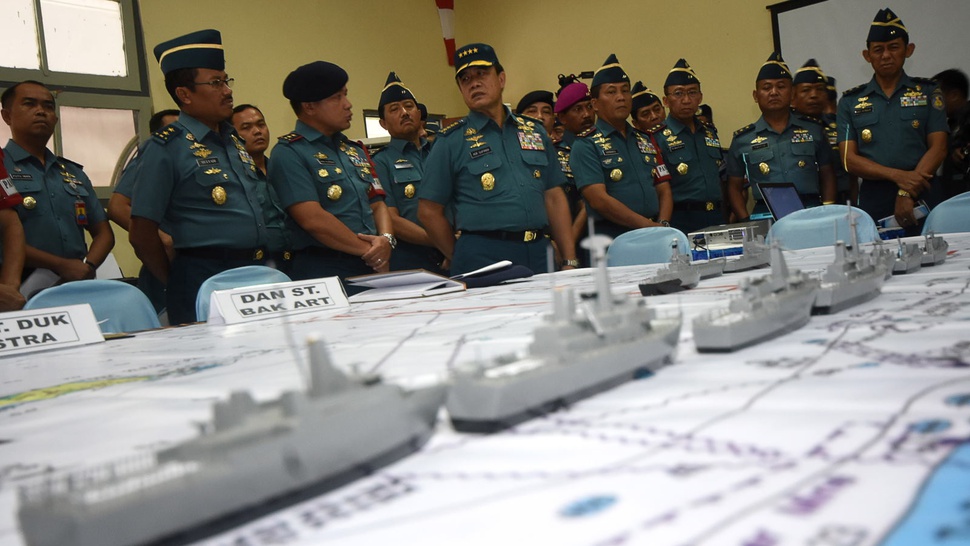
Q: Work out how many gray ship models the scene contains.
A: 10